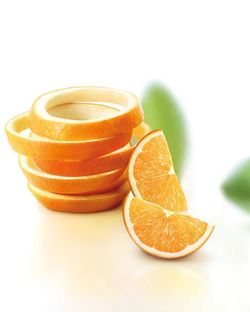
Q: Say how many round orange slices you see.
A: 5